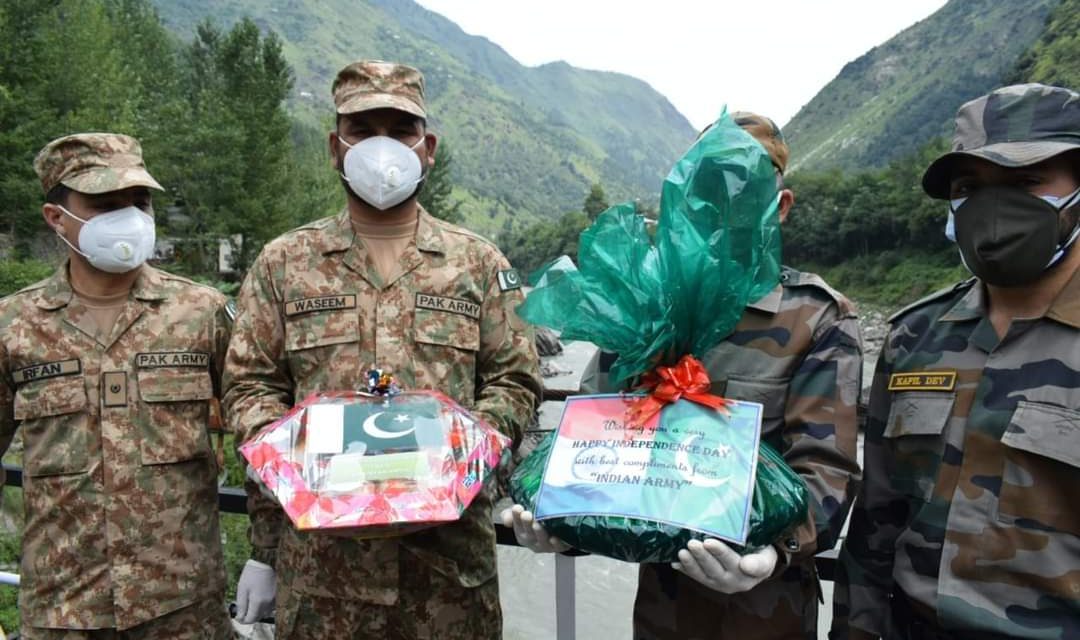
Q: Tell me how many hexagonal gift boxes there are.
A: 1